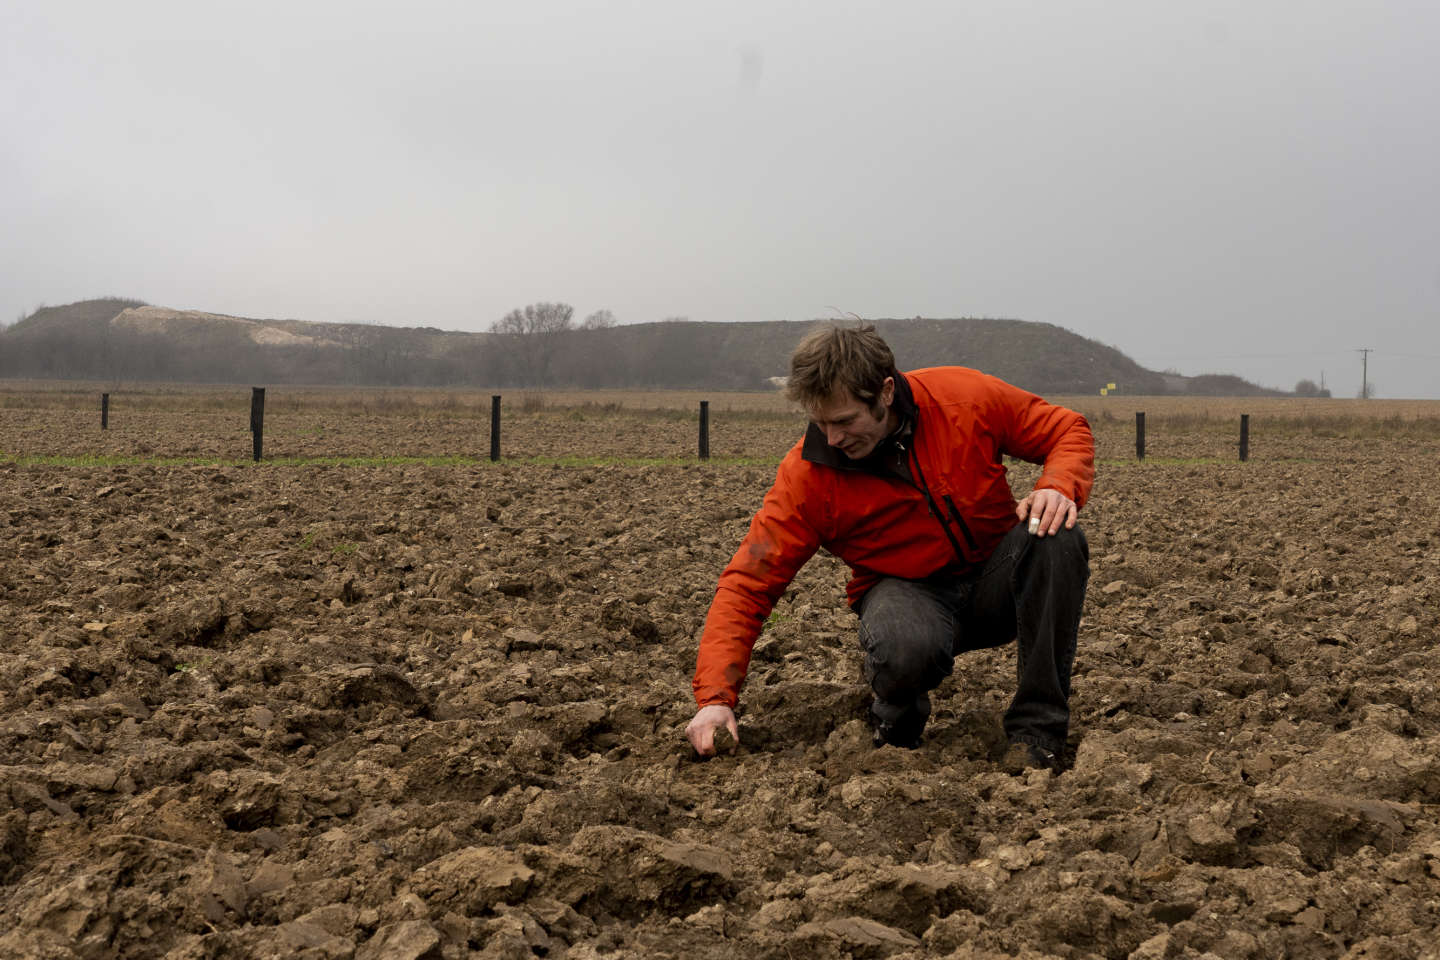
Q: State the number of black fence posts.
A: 6